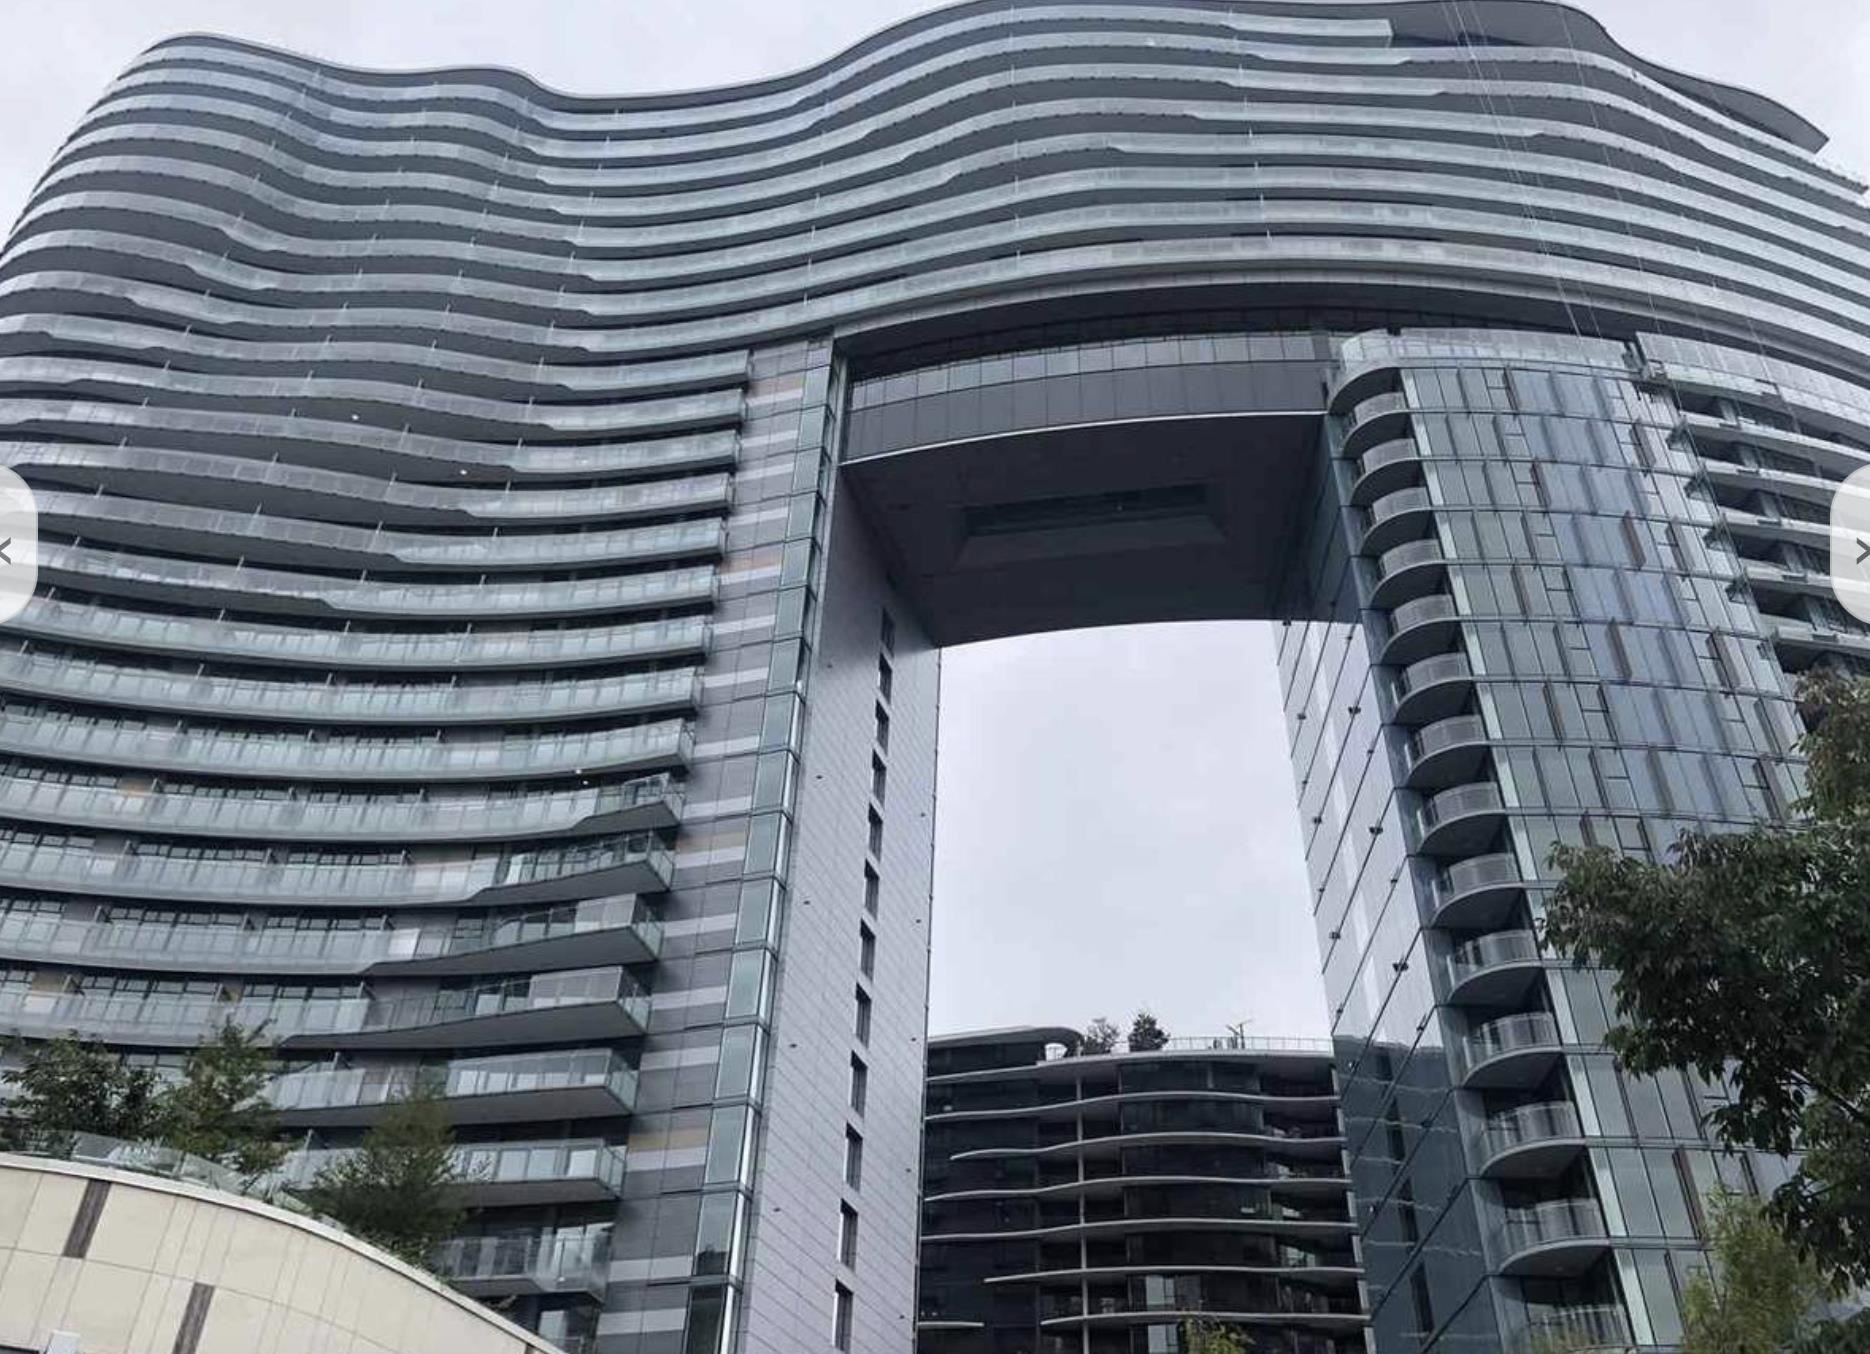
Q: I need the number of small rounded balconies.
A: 15